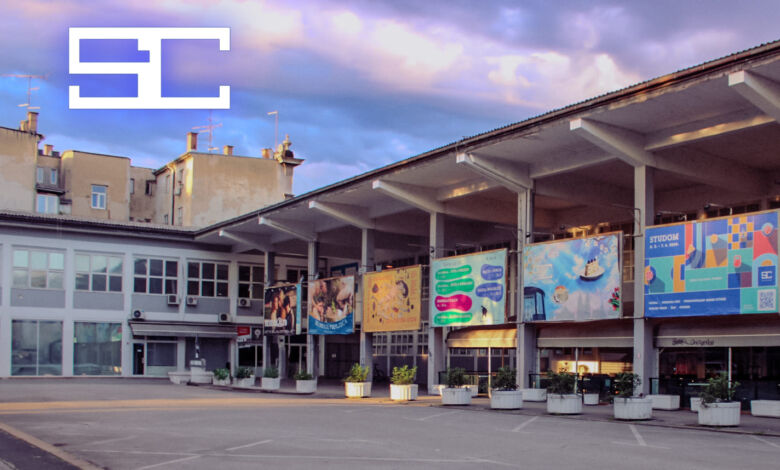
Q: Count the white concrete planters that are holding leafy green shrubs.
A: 11